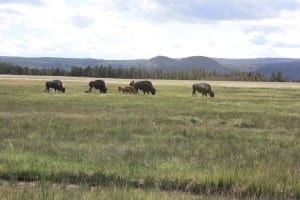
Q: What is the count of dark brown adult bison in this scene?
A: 4